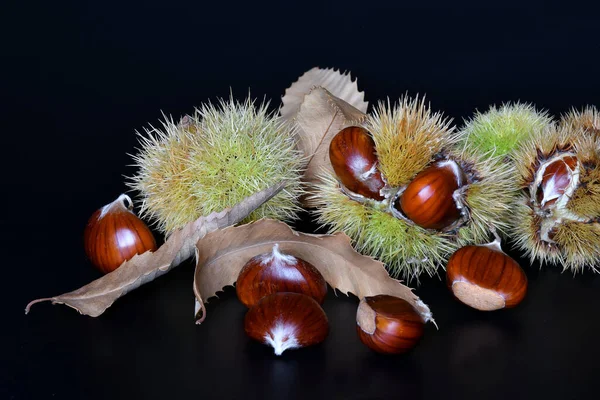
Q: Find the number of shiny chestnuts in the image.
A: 8